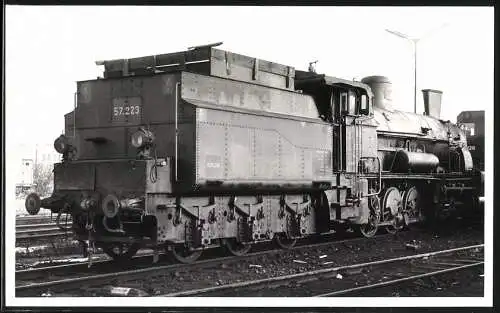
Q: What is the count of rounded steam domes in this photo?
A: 1